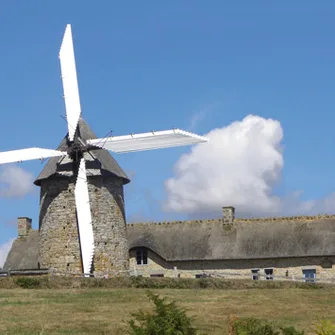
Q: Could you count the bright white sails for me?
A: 4